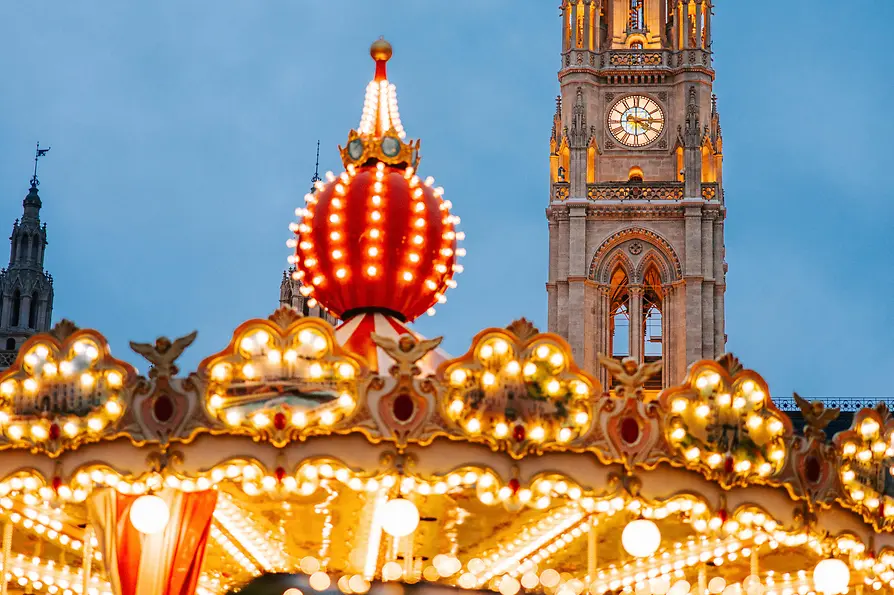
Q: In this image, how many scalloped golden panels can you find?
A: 5